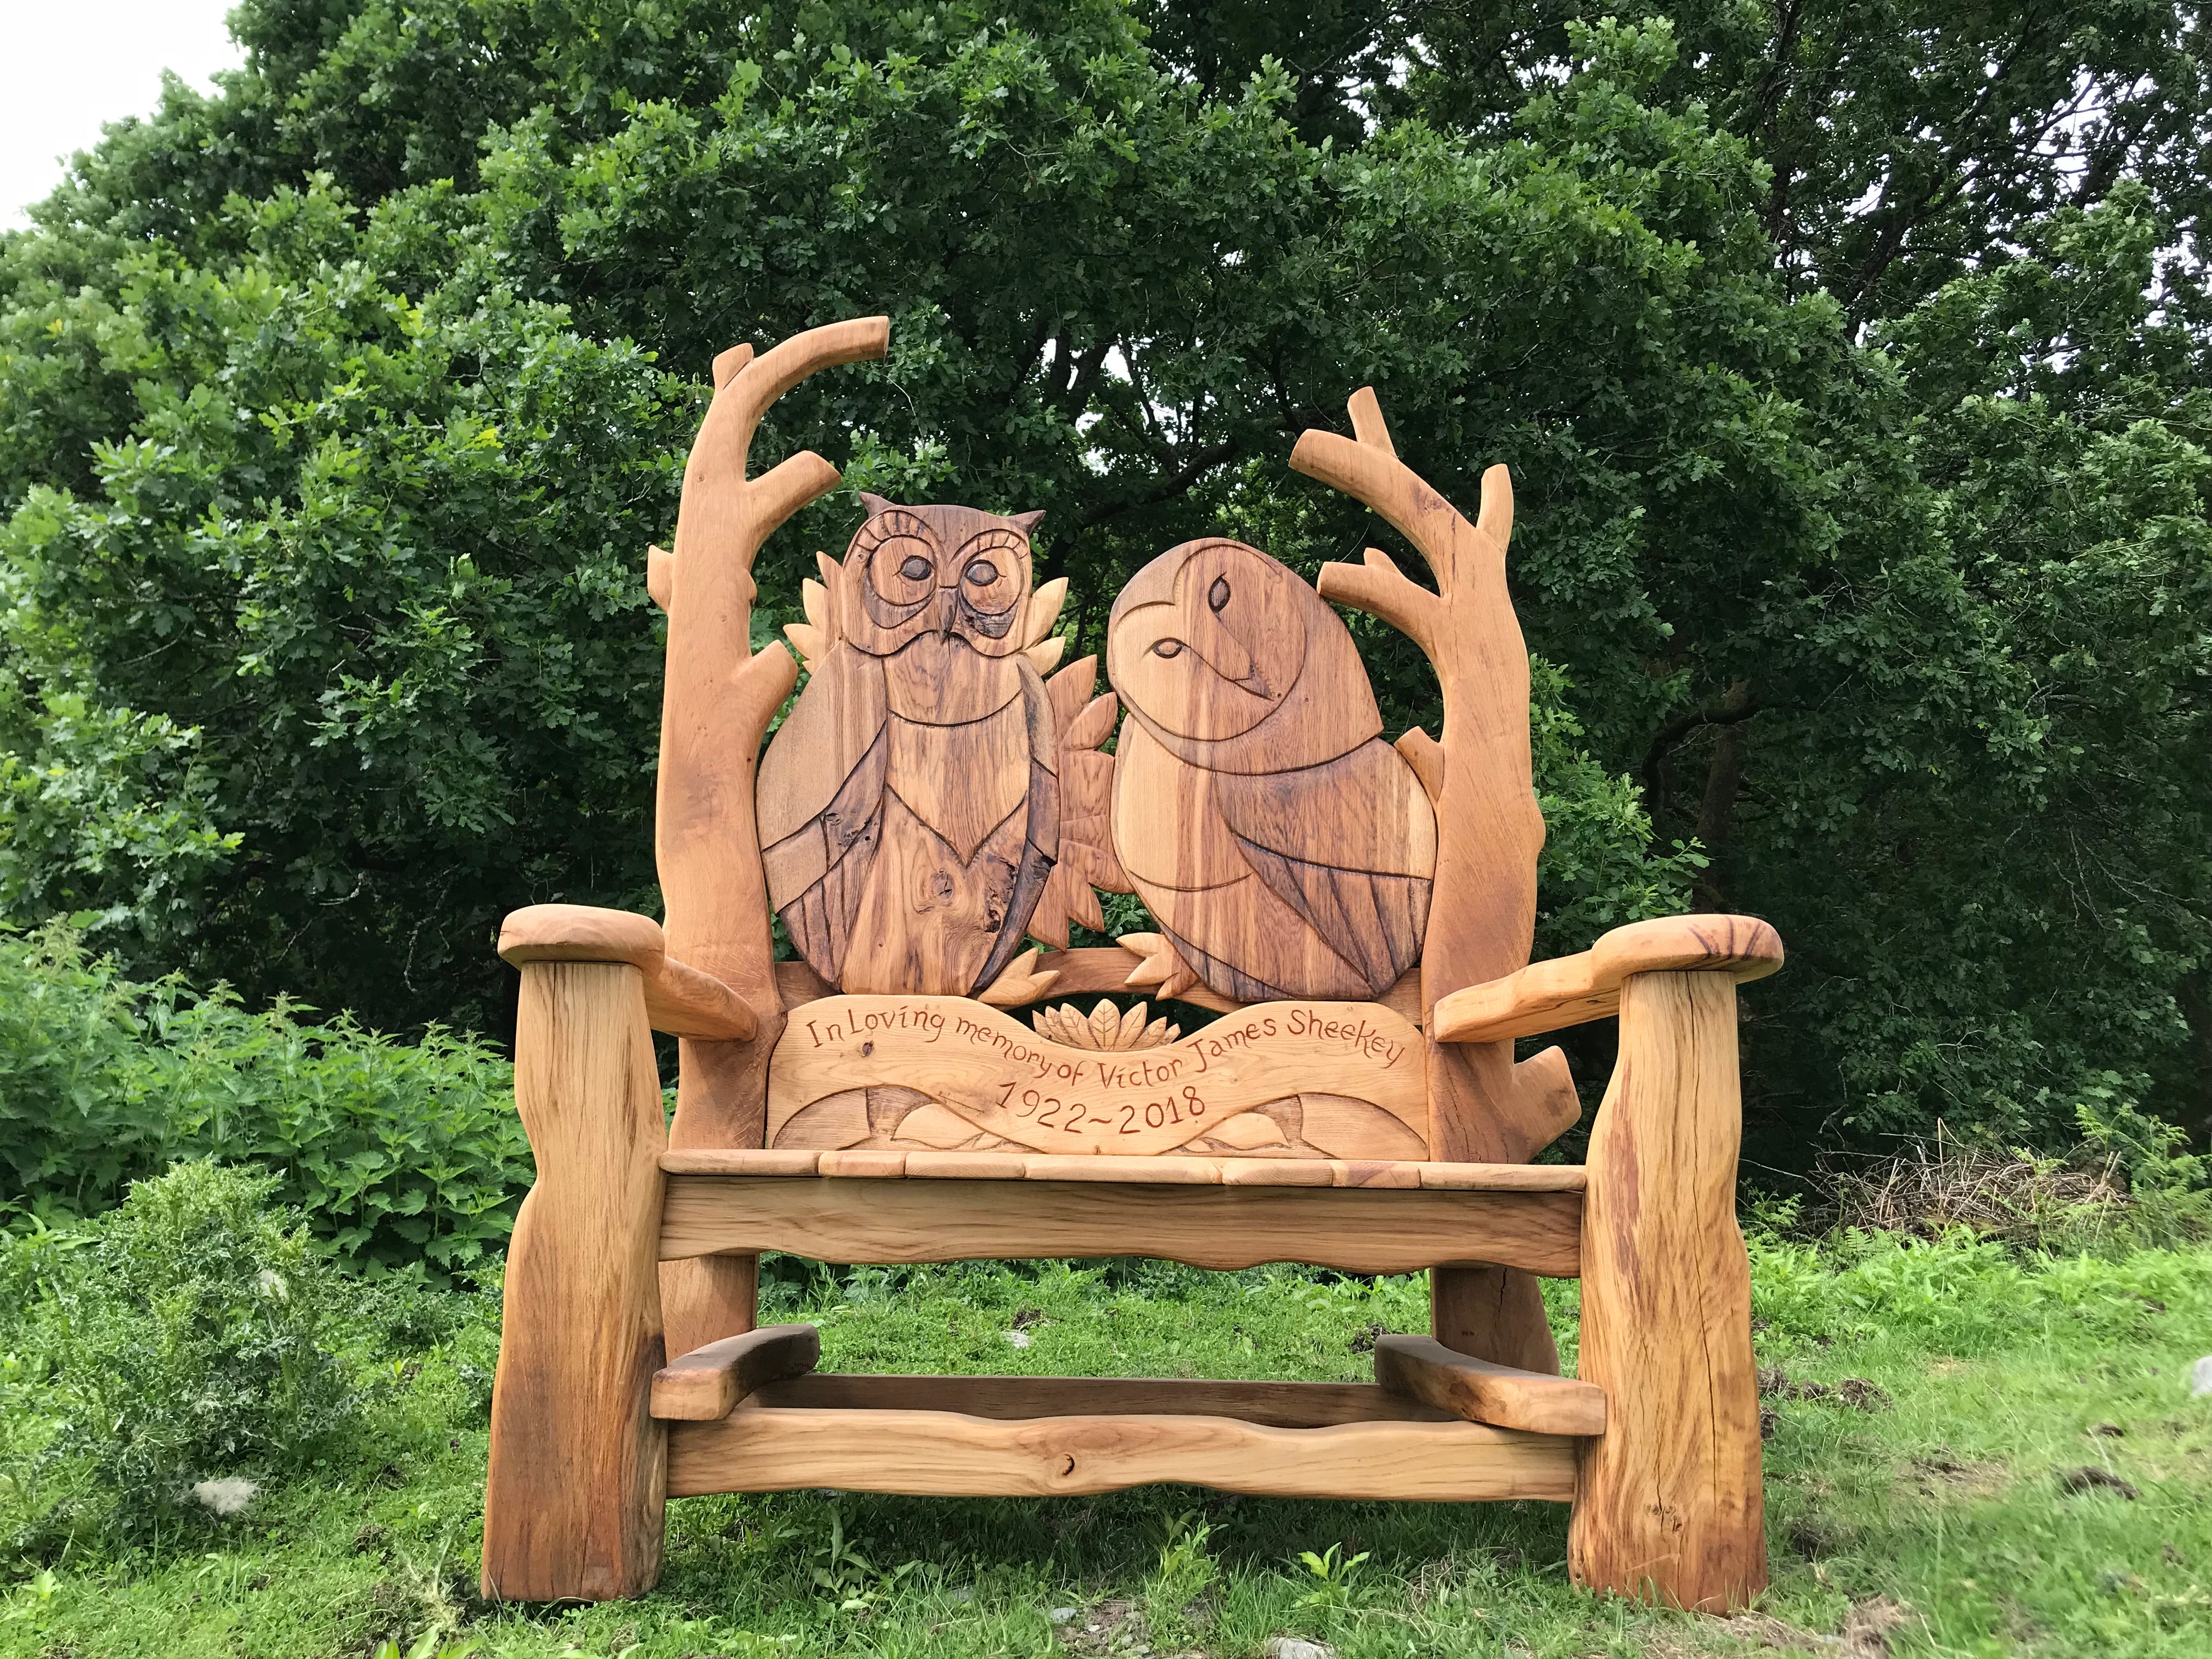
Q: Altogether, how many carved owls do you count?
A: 2